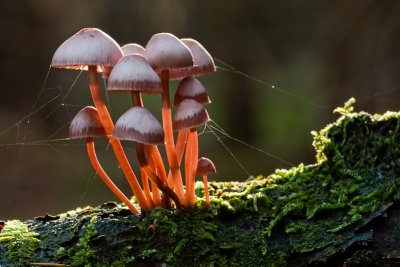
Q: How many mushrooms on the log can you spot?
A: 10